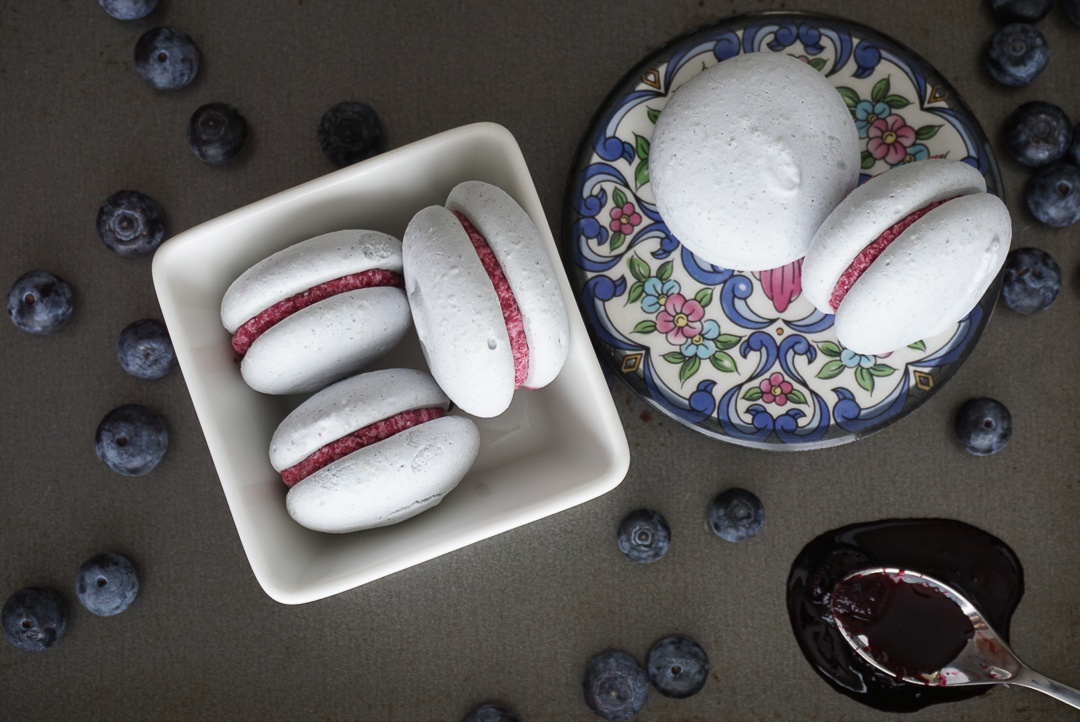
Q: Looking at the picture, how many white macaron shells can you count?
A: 9